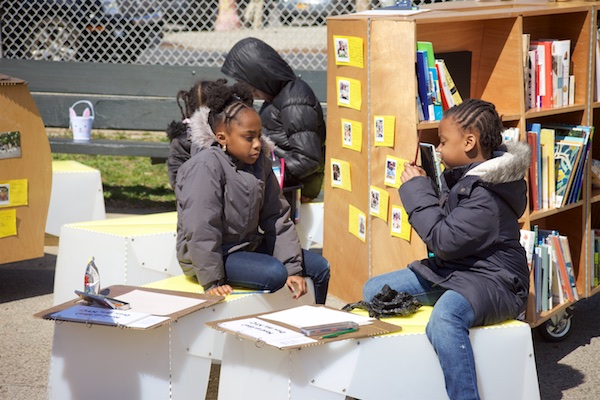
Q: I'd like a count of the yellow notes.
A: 11